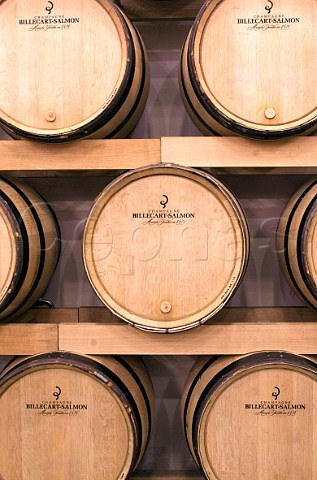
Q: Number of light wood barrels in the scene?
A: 7